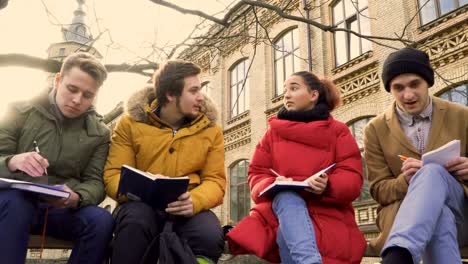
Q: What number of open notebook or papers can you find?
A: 4